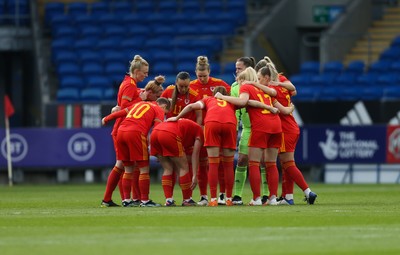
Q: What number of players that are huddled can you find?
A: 11